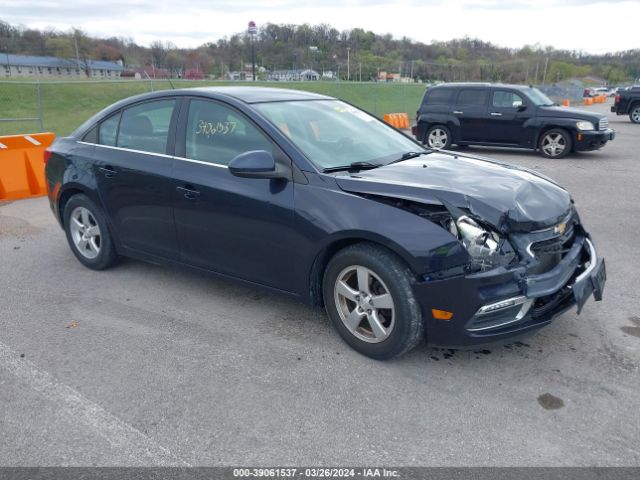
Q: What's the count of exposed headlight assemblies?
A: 1